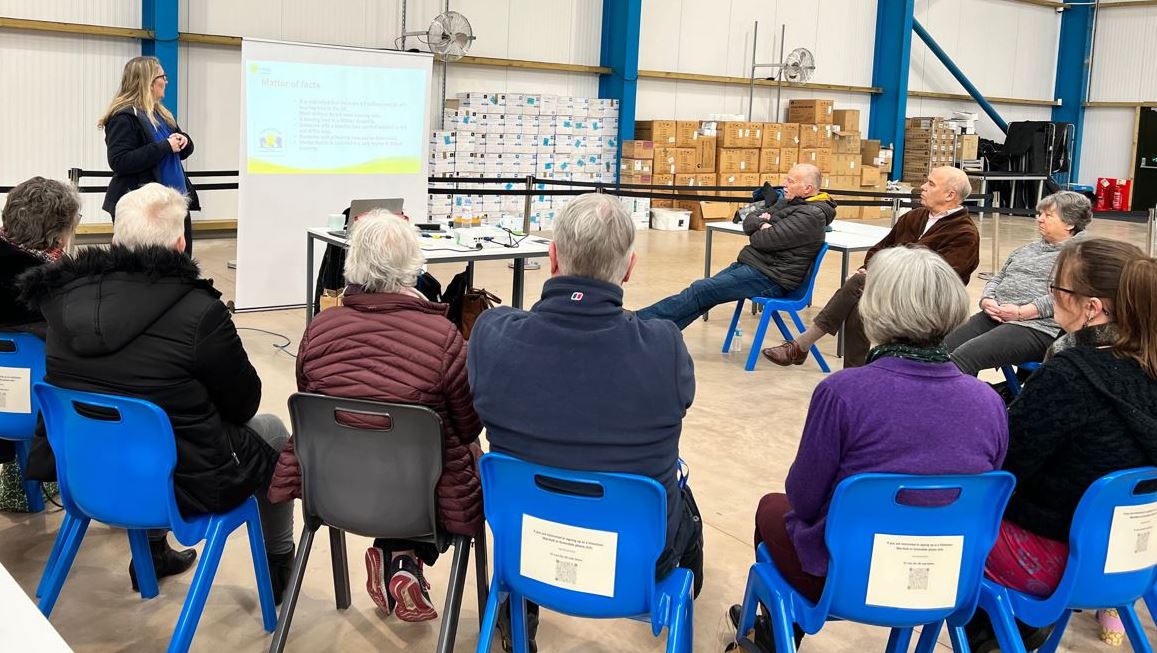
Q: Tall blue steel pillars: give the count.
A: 4